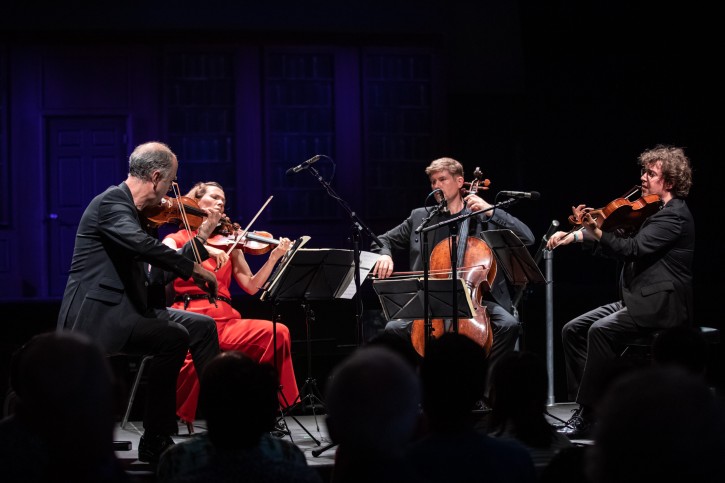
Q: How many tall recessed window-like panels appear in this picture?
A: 3